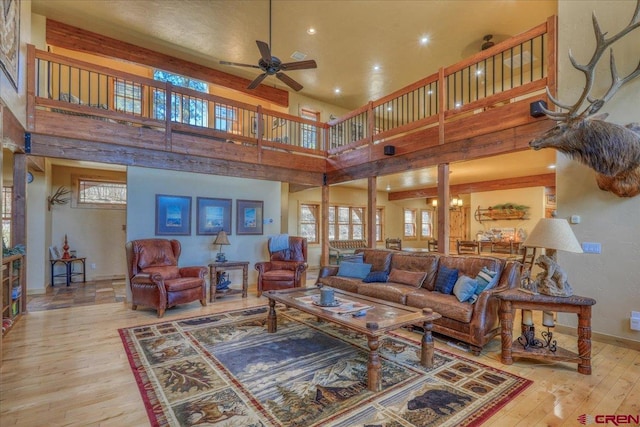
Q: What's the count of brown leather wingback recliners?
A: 2